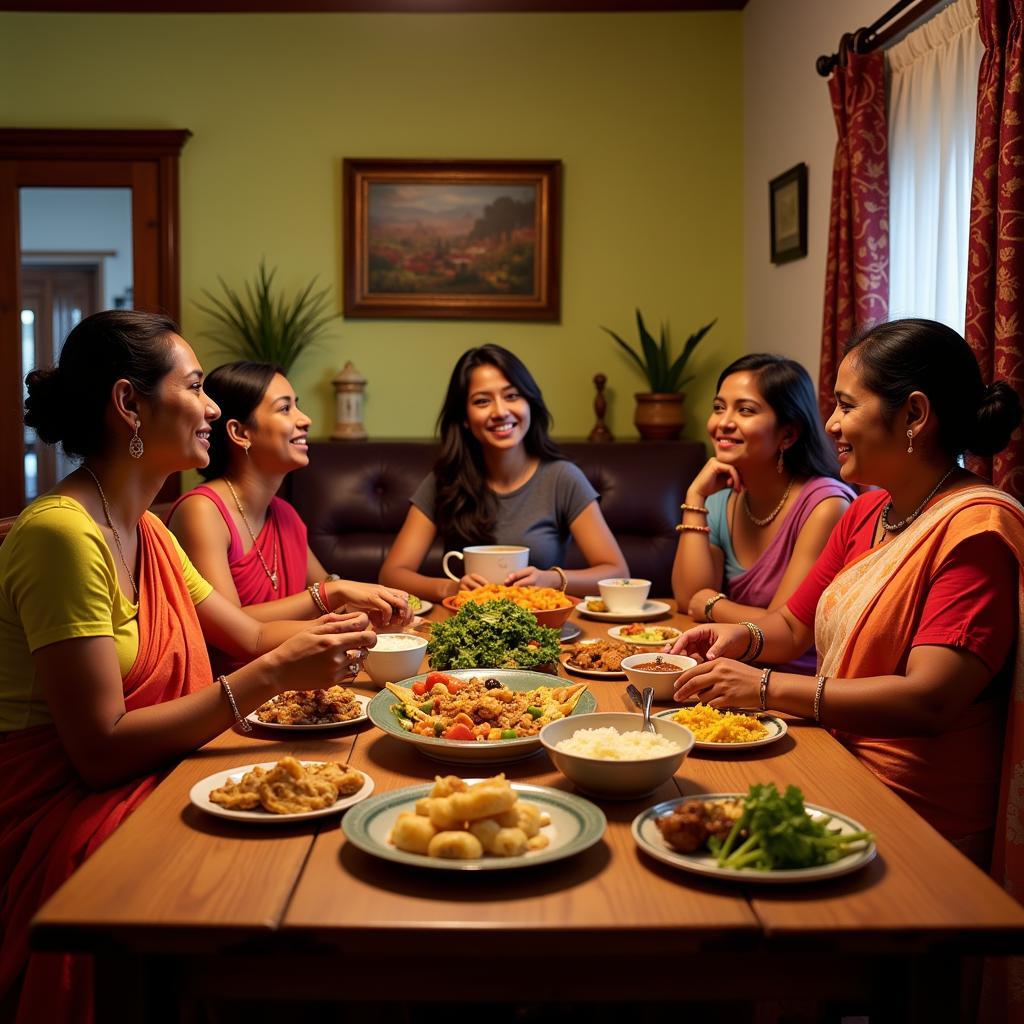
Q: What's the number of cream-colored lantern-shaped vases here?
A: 1